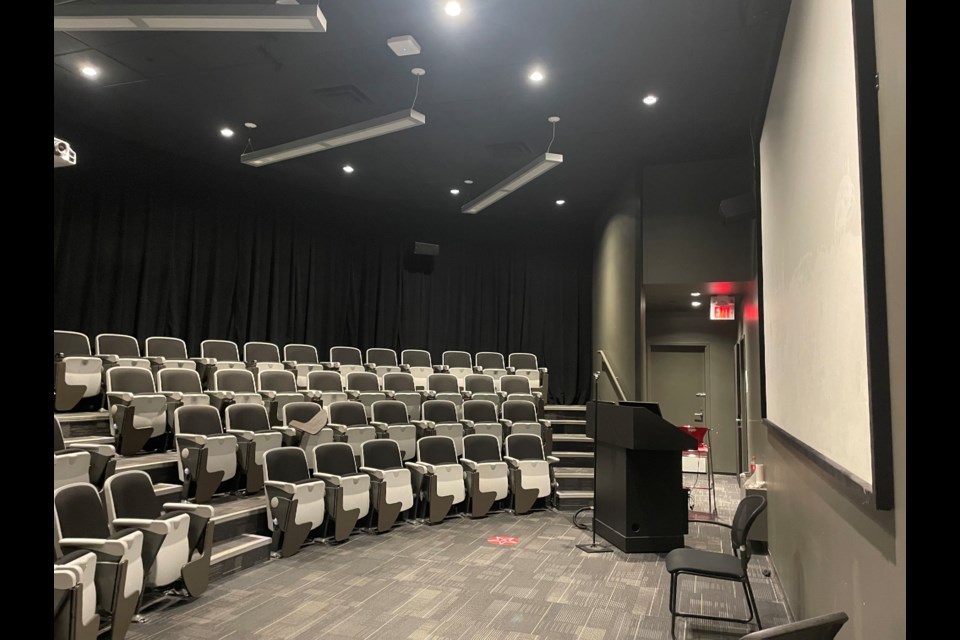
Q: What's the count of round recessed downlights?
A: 10